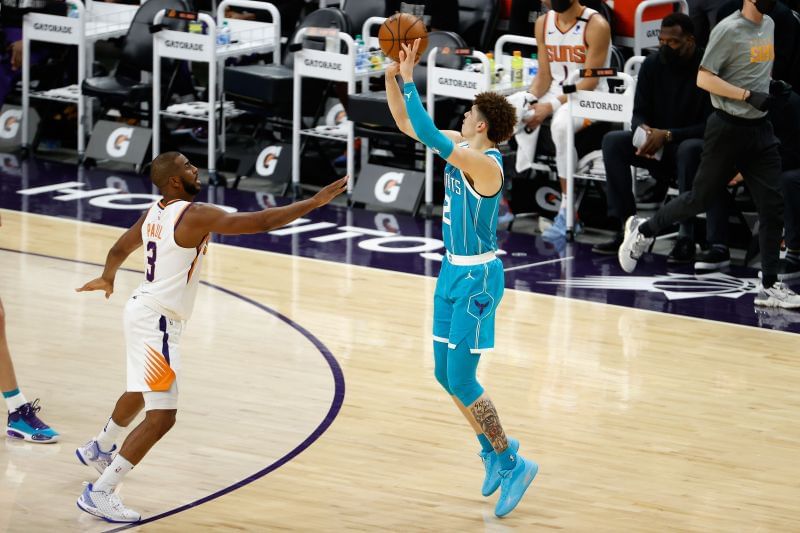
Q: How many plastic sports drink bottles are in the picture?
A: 2